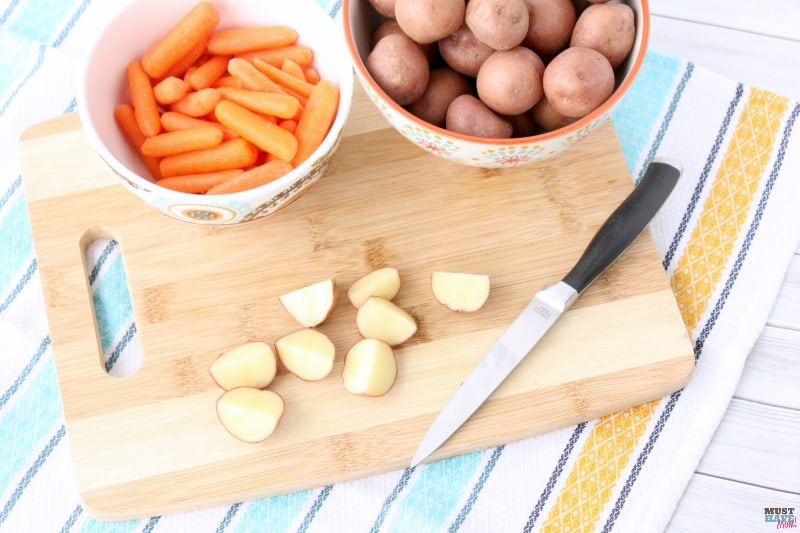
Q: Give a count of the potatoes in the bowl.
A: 15